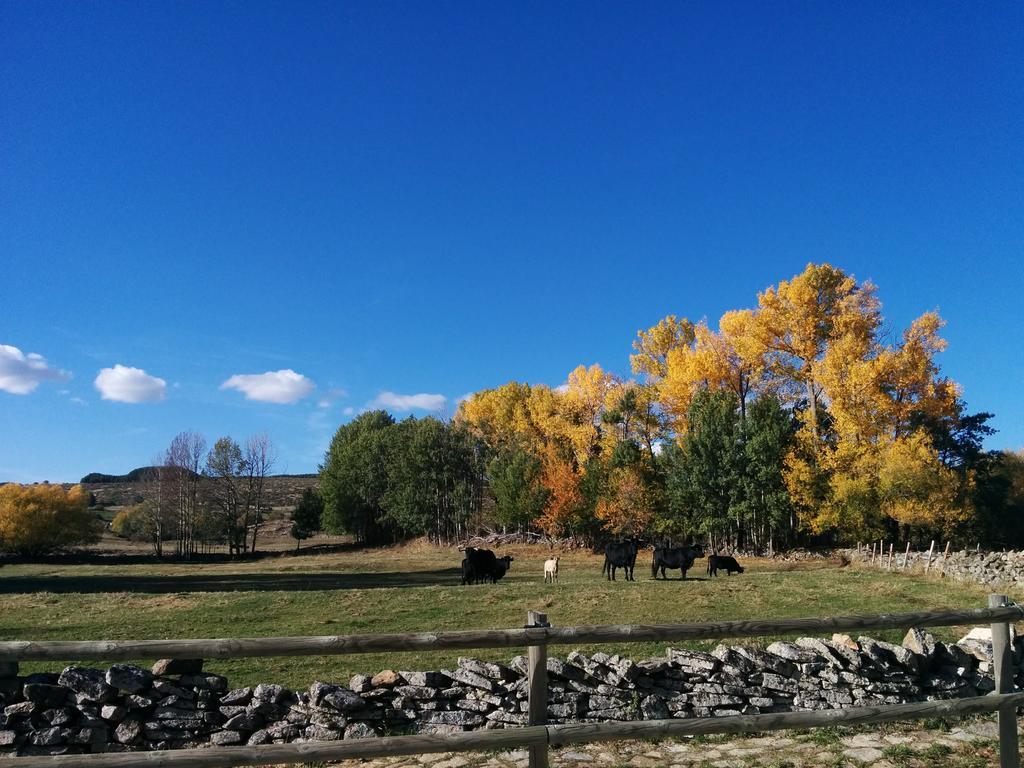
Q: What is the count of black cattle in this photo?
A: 5